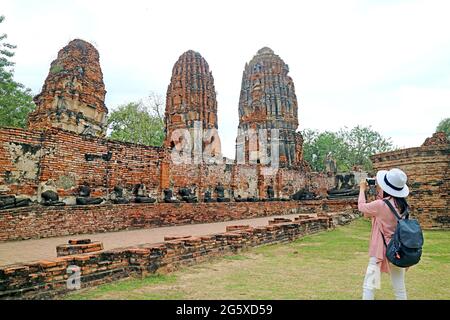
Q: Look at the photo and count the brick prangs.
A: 3